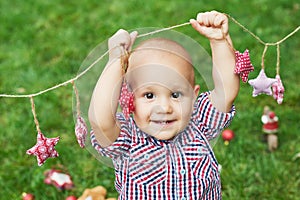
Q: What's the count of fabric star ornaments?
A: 6